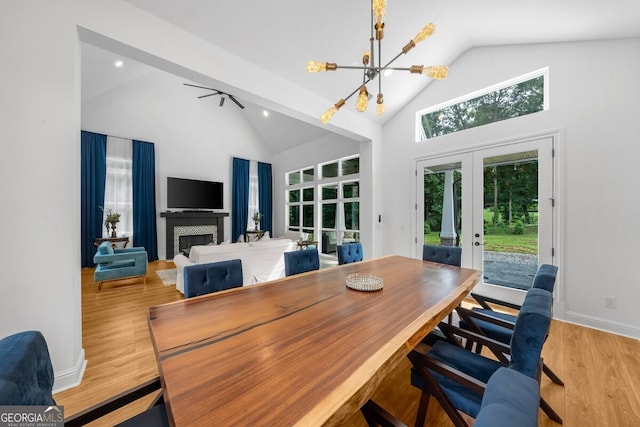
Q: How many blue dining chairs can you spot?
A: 8